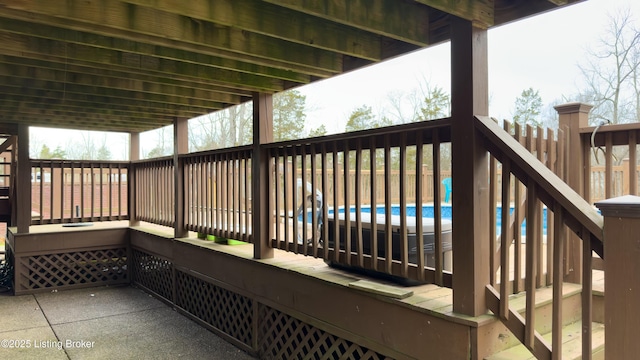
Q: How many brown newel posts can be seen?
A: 2